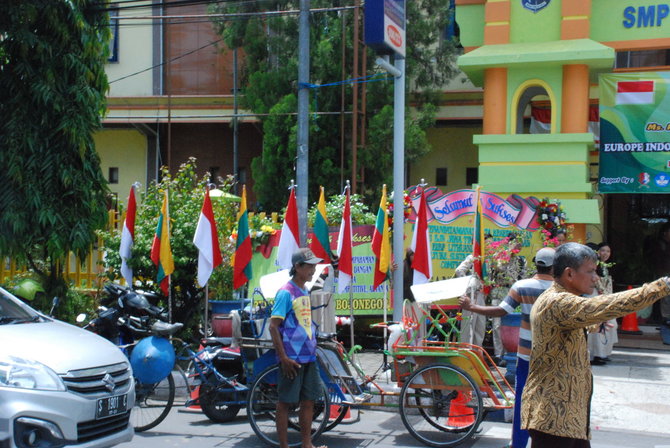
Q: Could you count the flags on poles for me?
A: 10